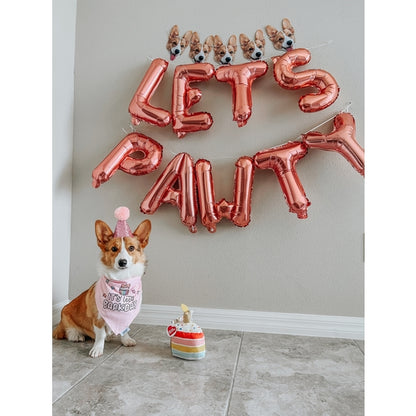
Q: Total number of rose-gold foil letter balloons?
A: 9